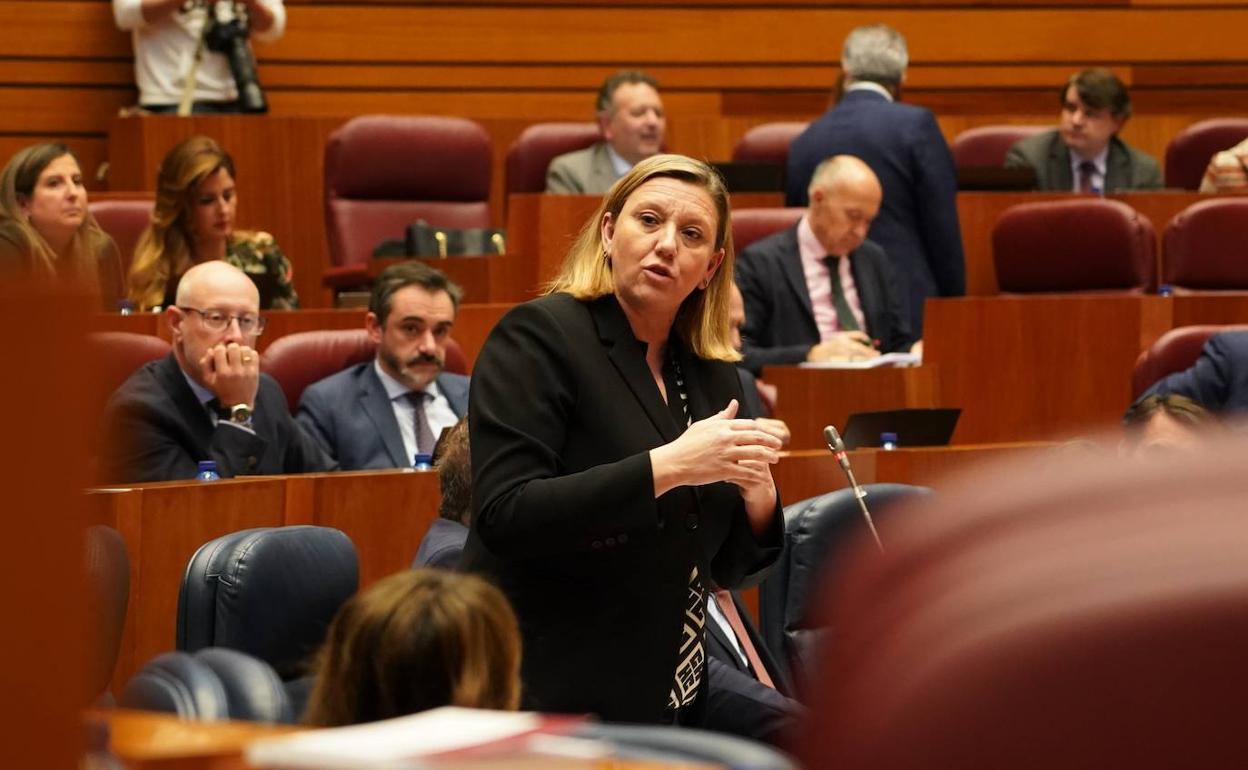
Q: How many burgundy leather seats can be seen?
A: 13